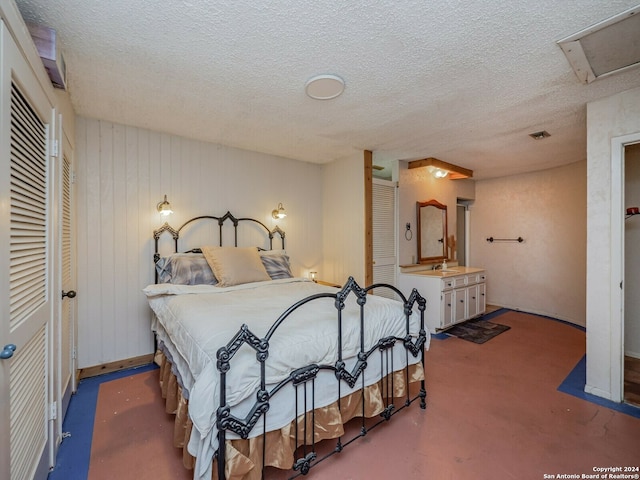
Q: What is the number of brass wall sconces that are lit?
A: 2